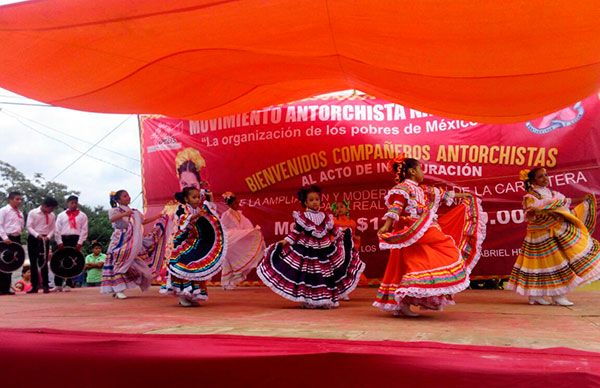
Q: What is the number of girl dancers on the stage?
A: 7